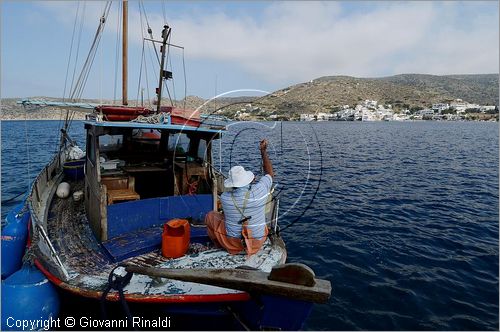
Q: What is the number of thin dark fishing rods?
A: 0